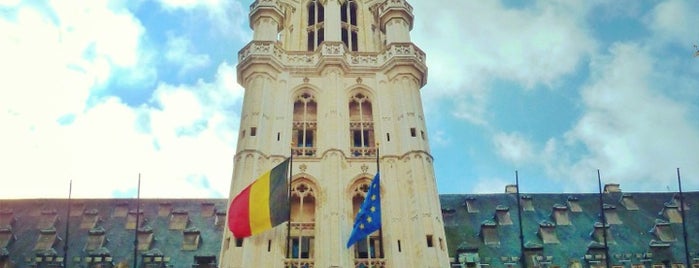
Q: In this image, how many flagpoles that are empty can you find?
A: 5